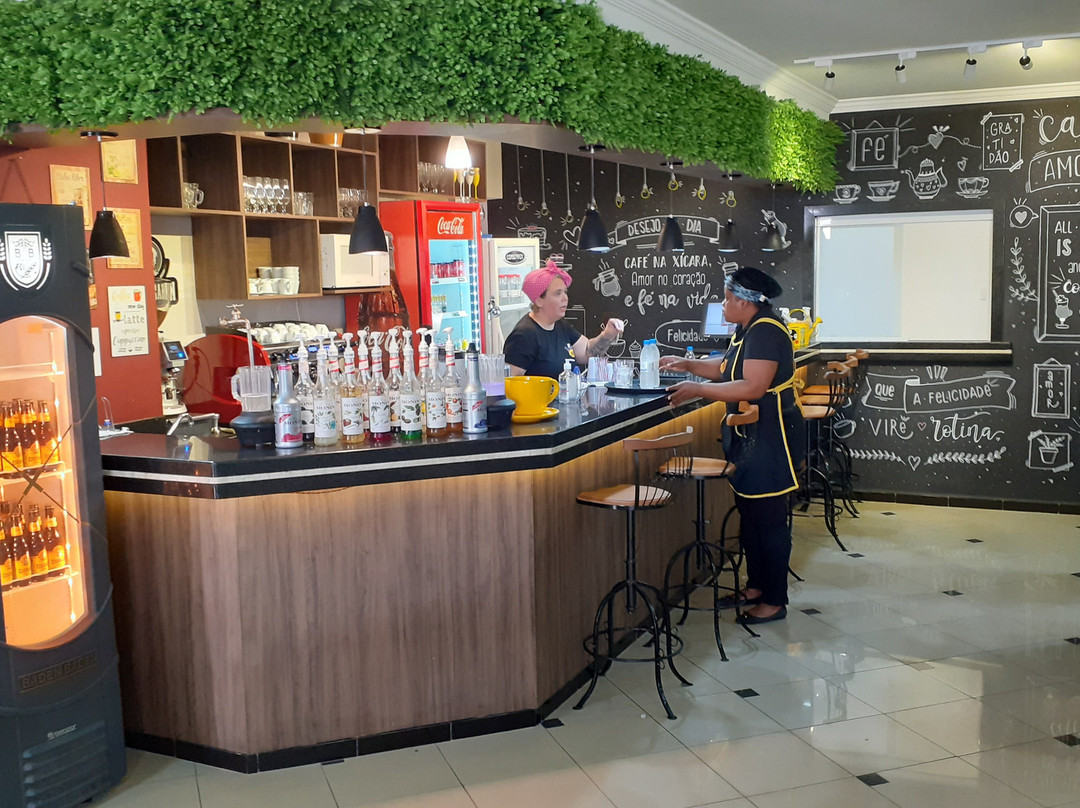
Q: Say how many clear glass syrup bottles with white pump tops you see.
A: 11